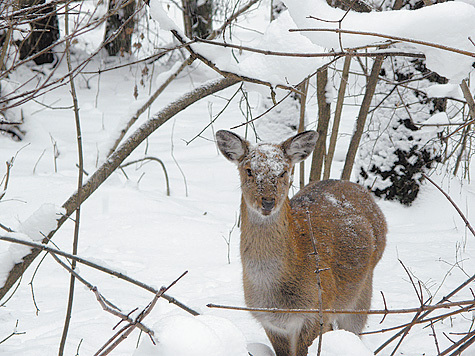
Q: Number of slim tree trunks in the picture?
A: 4